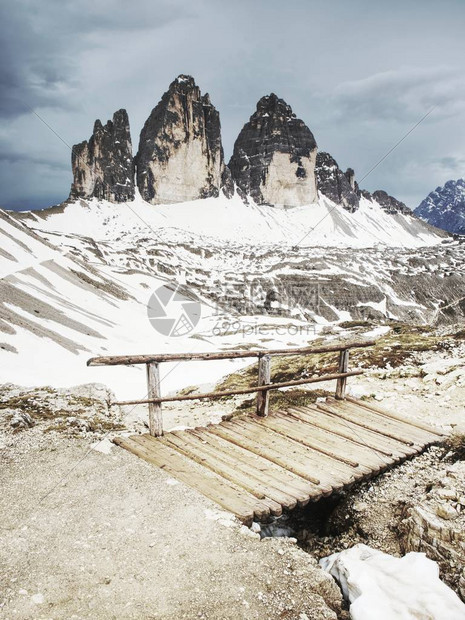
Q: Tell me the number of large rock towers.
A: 3